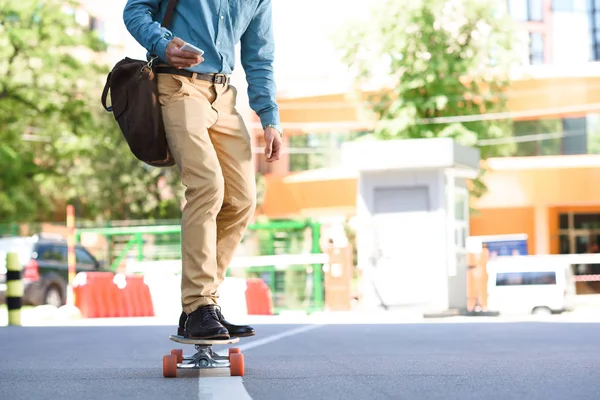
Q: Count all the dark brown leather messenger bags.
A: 1